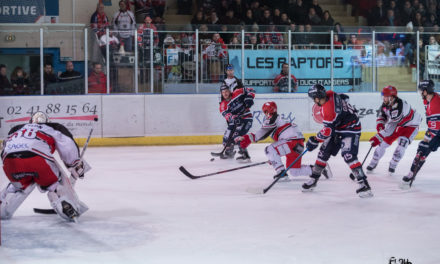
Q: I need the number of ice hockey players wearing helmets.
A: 6